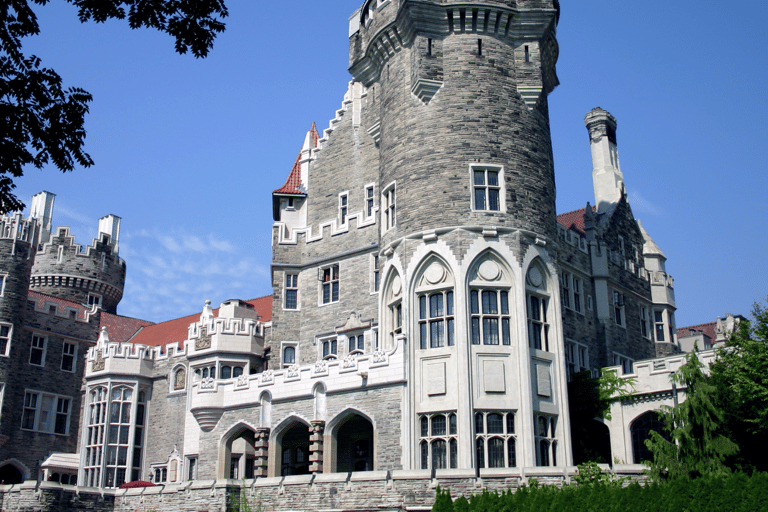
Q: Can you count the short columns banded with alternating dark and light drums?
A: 2